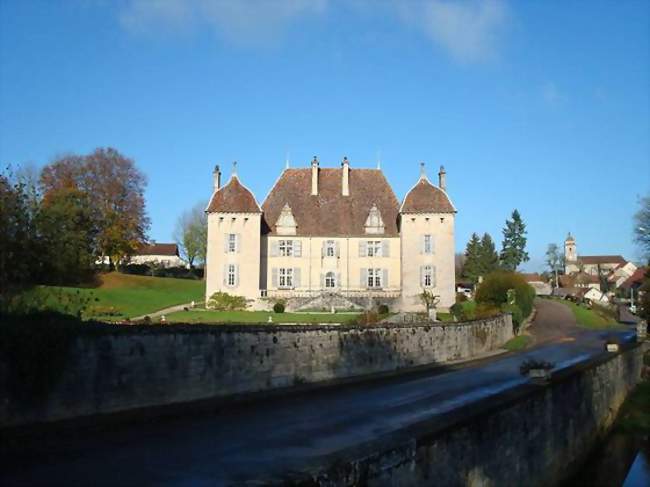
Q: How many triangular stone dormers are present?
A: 2